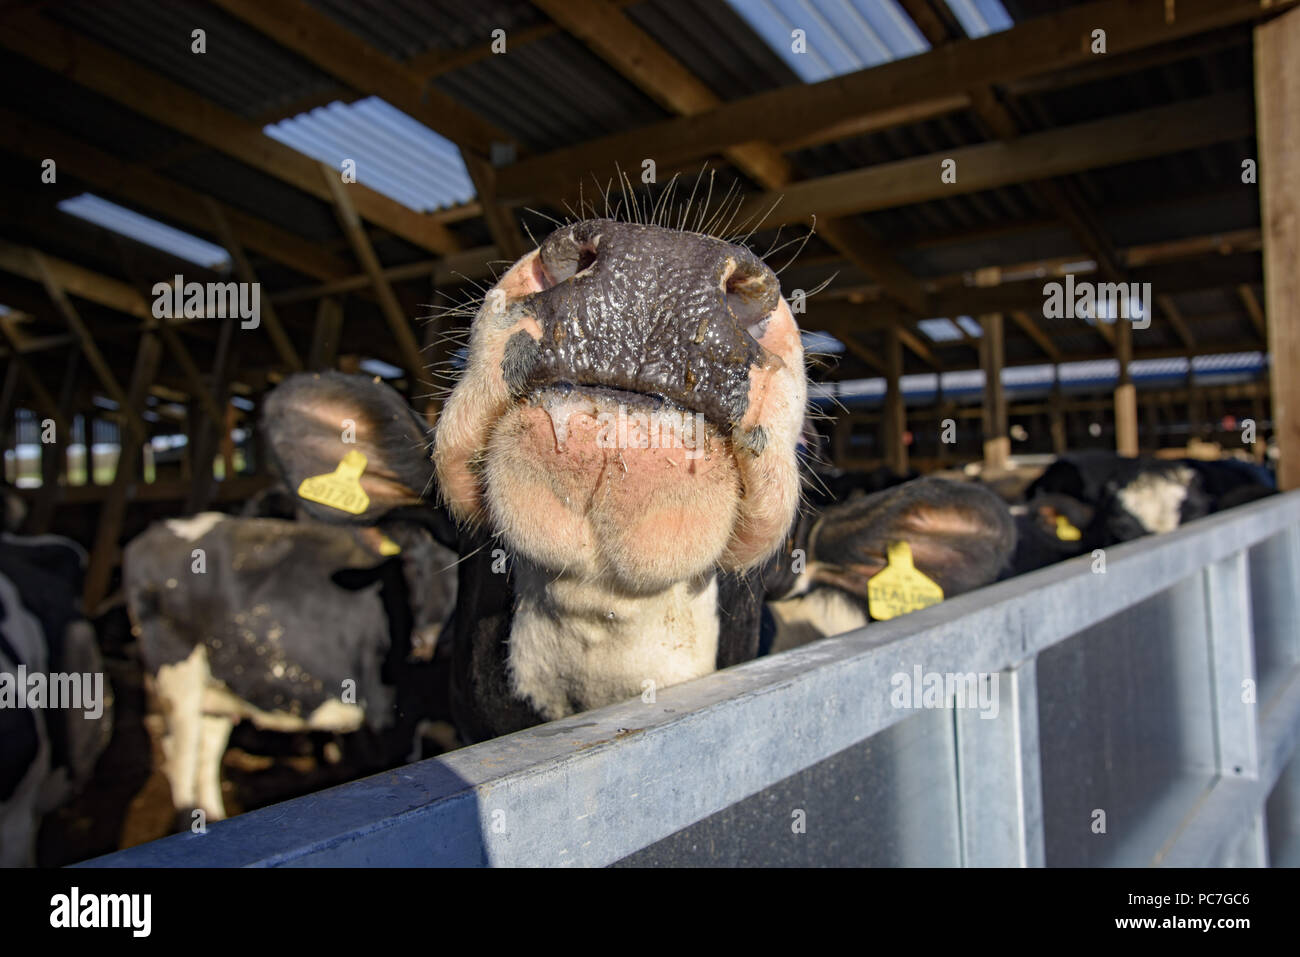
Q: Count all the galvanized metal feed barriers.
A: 1